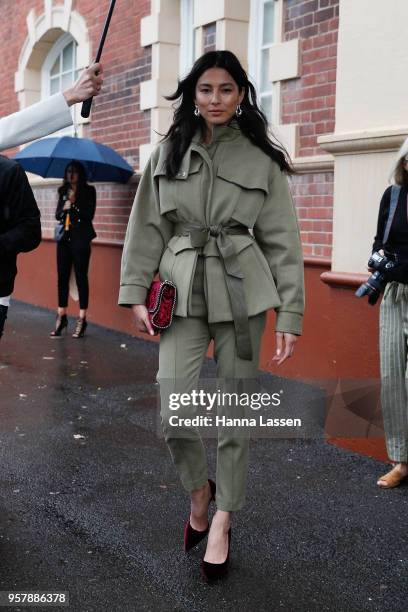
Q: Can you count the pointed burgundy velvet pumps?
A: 2